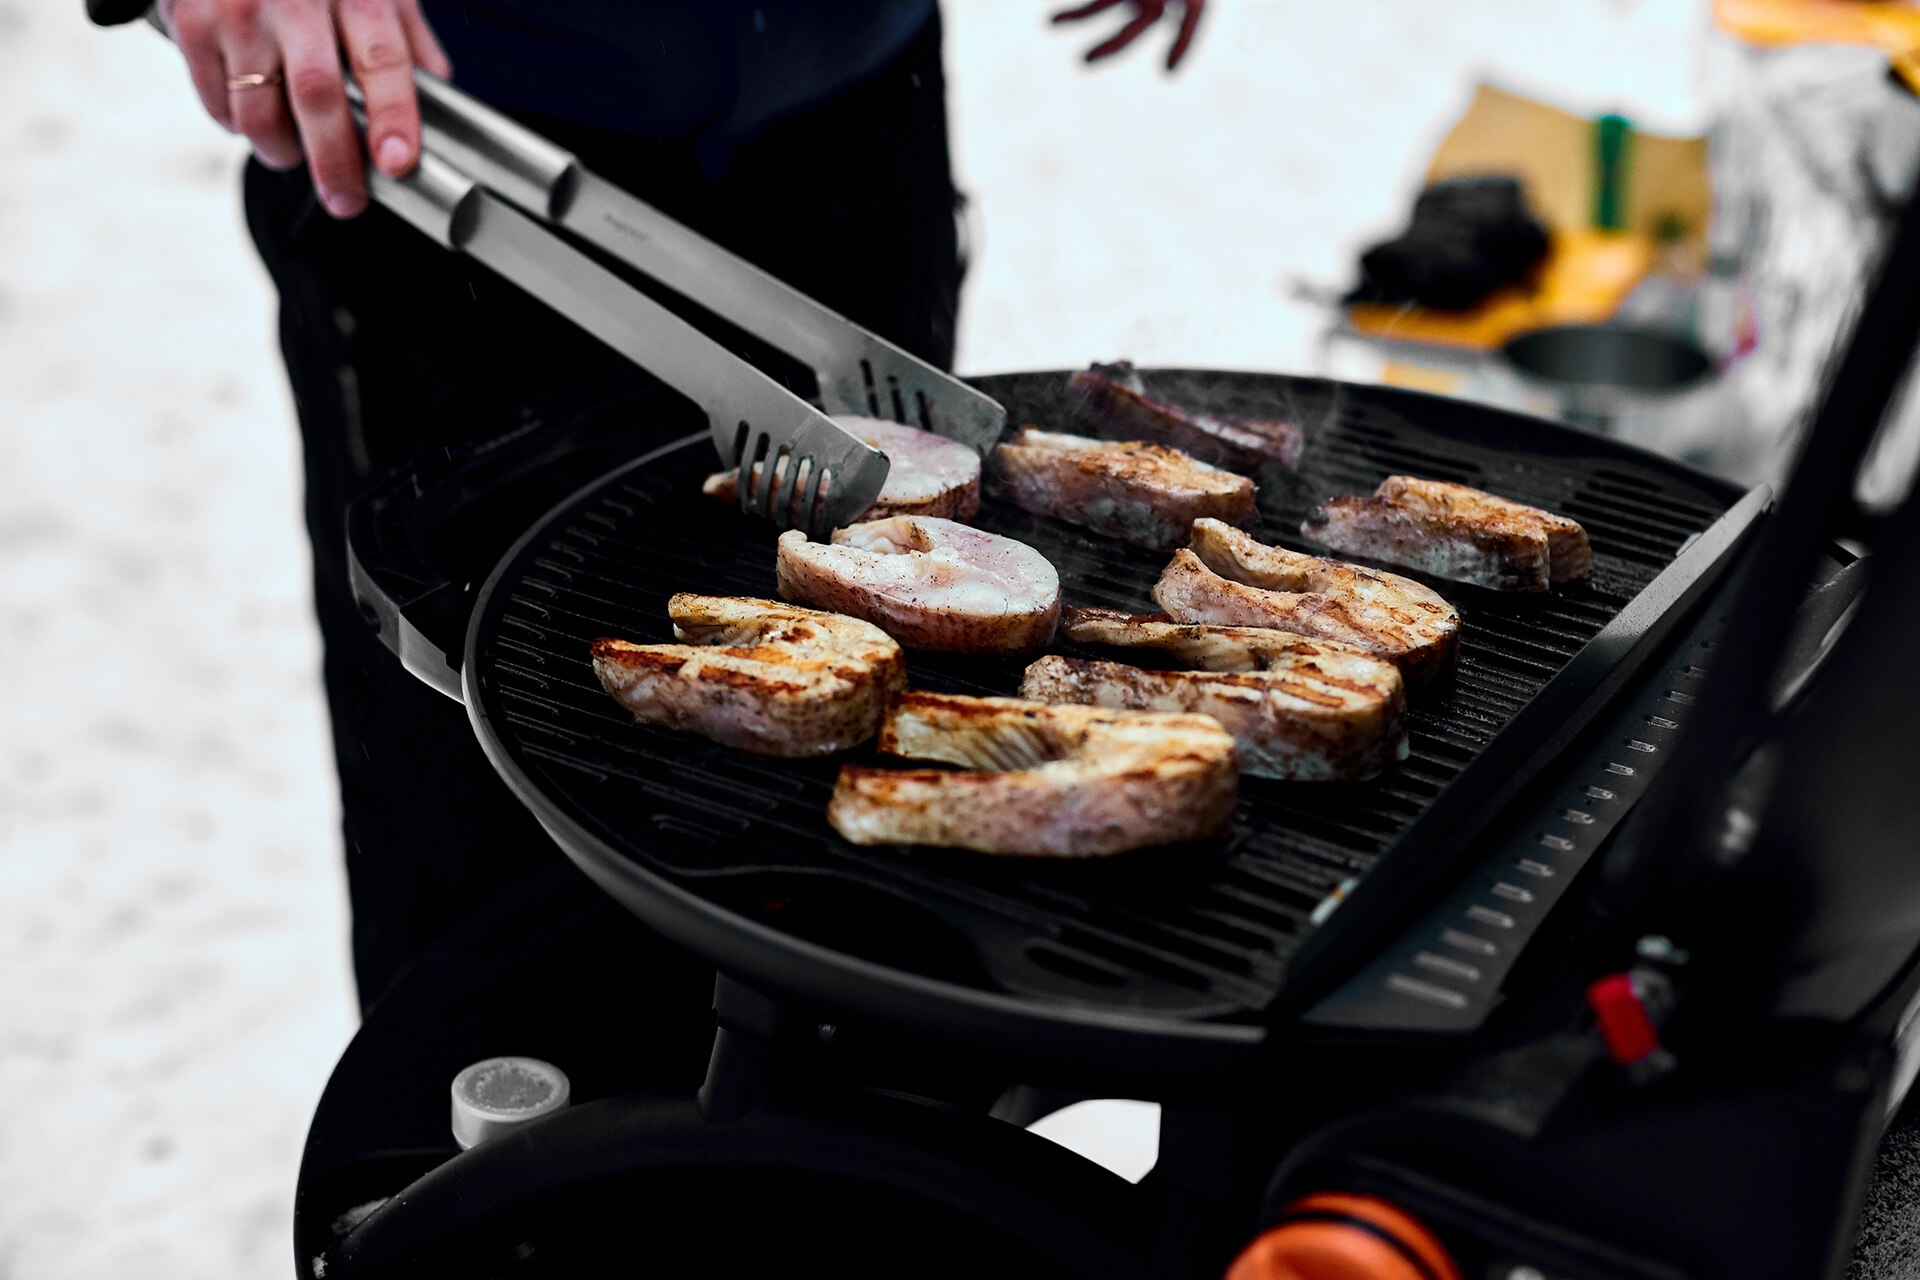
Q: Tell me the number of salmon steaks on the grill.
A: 9